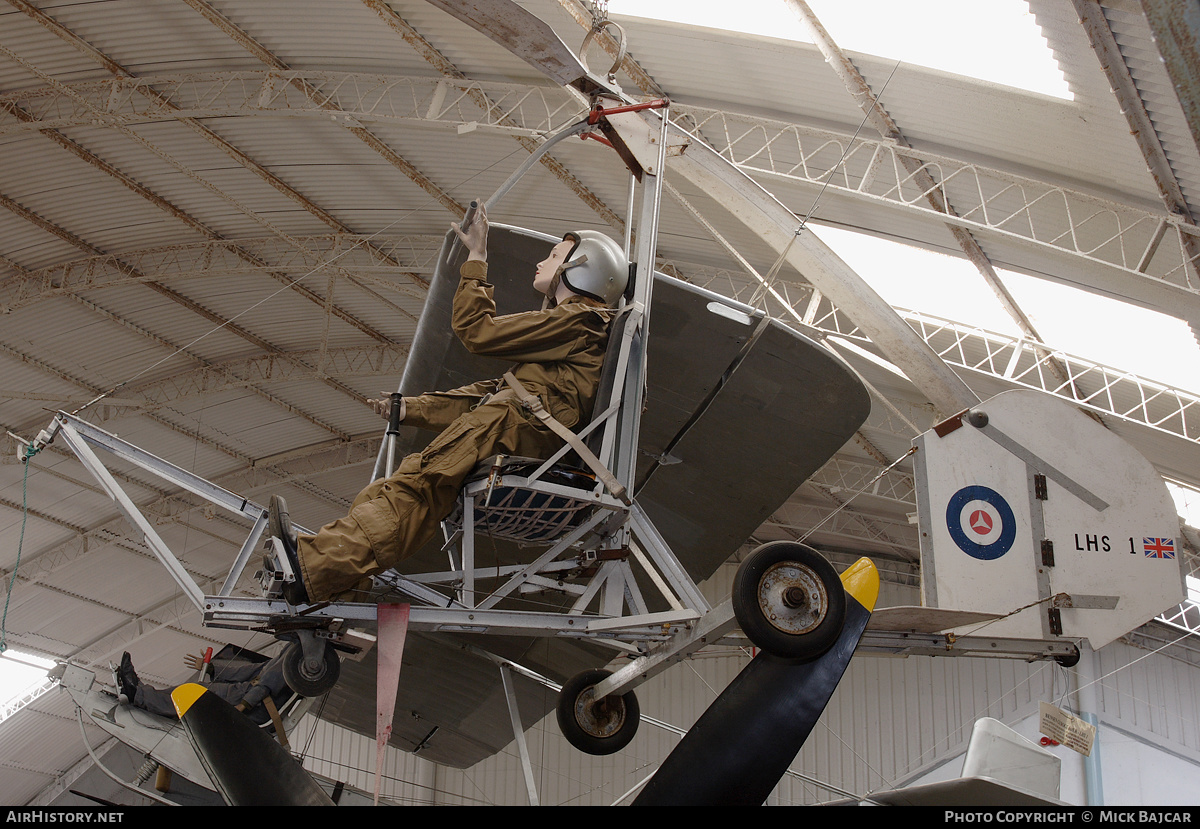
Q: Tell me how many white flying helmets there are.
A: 1